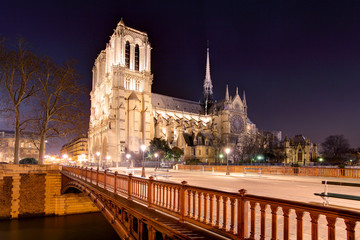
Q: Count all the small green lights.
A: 3